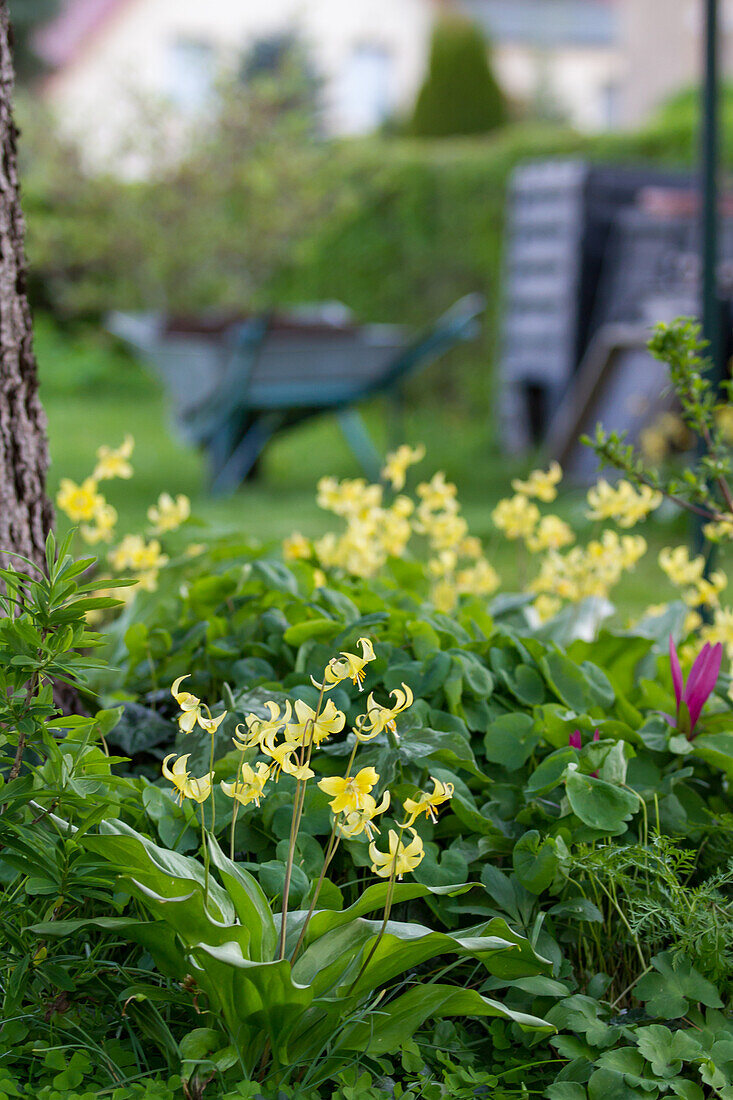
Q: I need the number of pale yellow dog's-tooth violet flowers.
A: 12